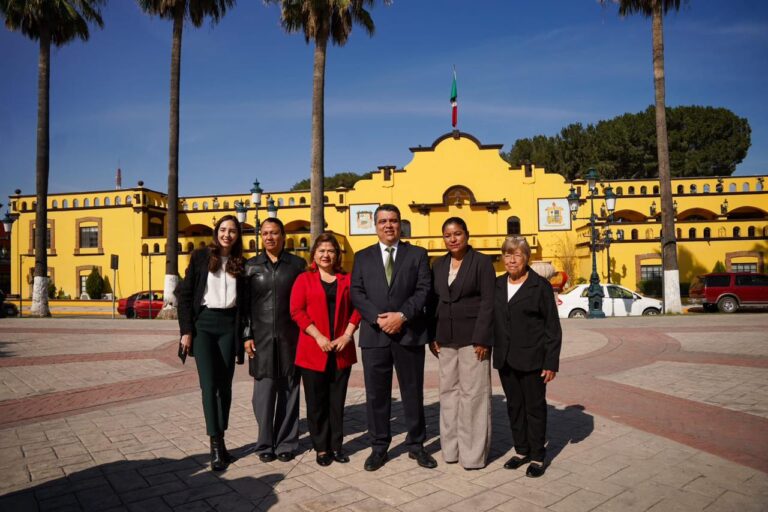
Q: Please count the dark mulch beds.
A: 0